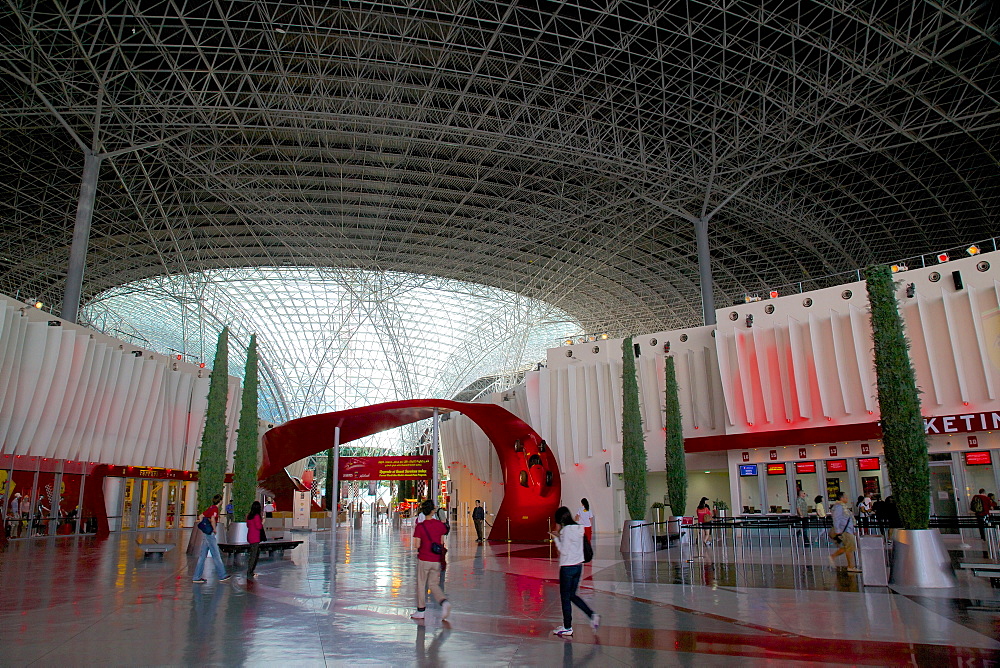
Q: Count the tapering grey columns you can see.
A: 2